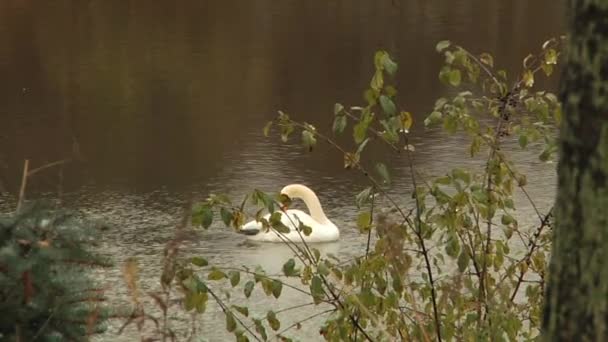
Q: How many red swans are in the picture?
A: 0